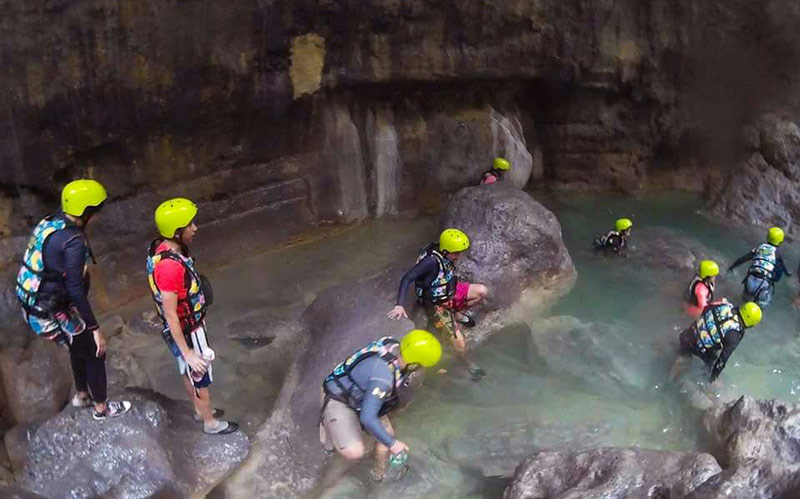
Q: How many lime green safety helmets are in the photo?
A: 9